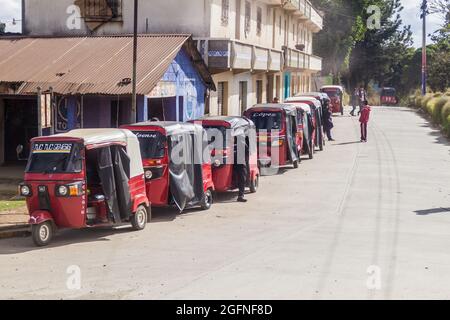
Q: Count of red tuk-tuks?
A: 9